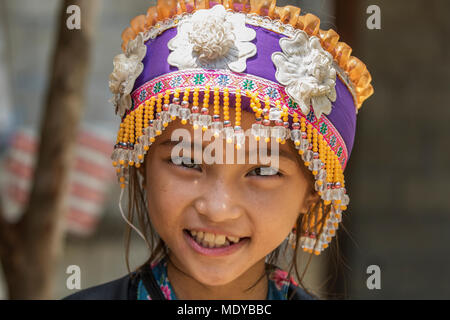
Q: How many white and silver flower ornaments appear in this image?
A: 3